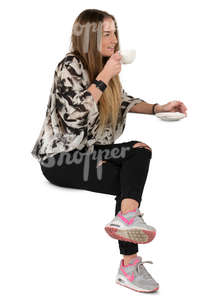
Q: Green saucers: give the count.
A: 0